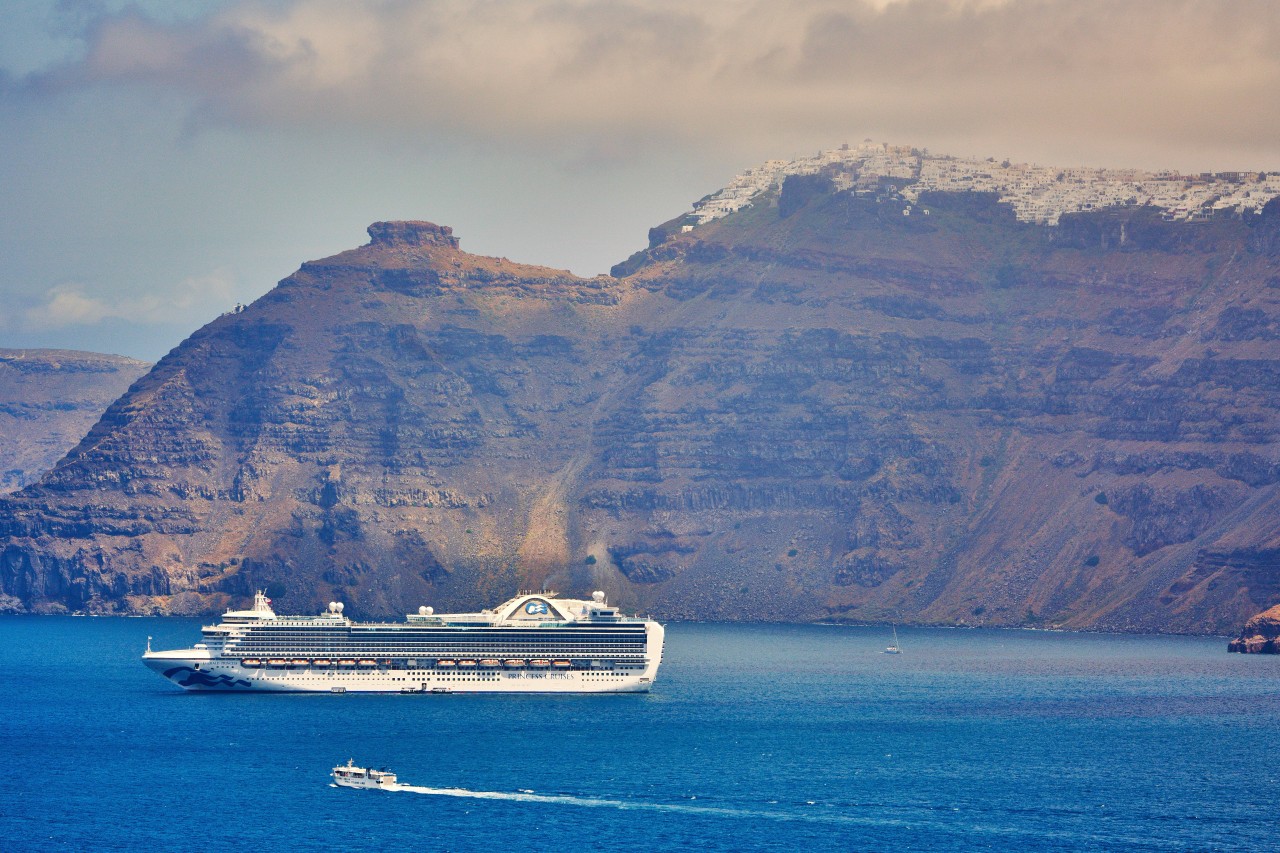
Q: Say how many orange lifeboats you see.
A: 12